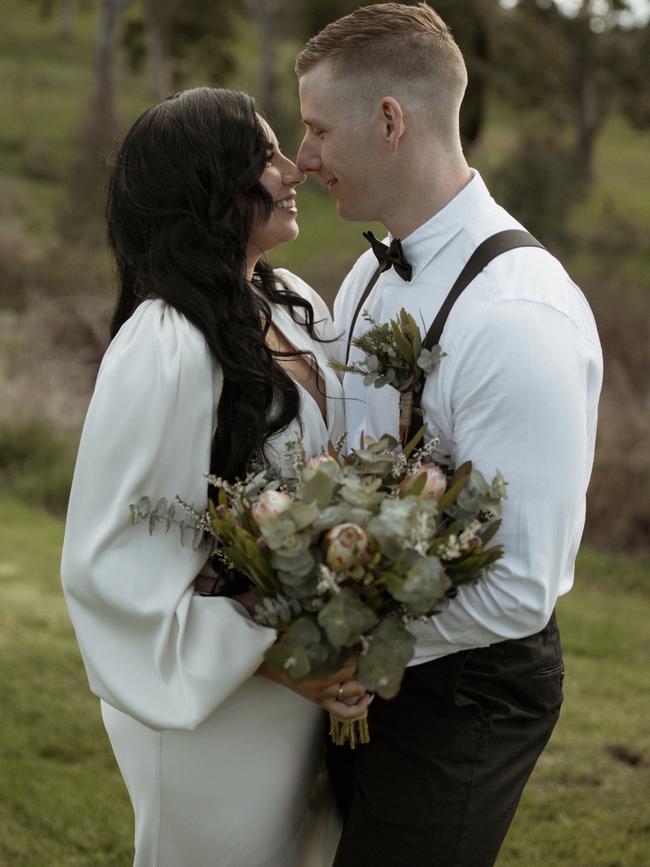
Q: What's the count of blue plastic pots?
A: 0